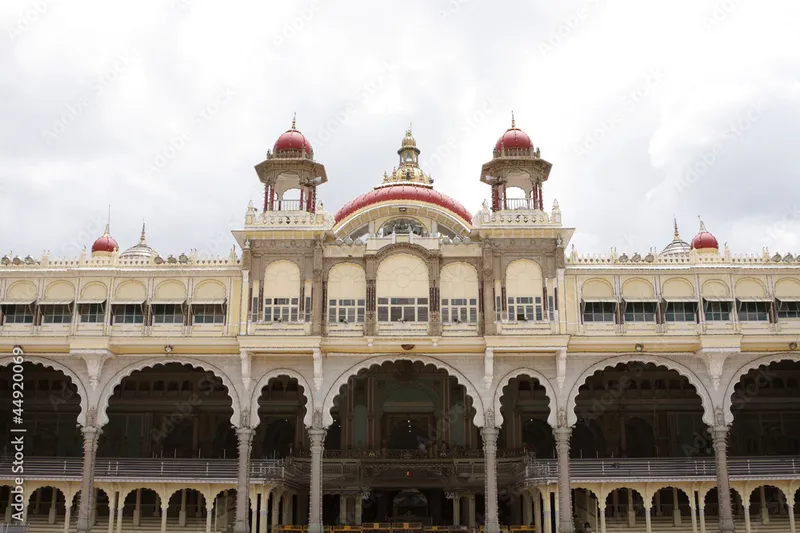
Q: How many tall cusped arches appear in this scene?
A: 7